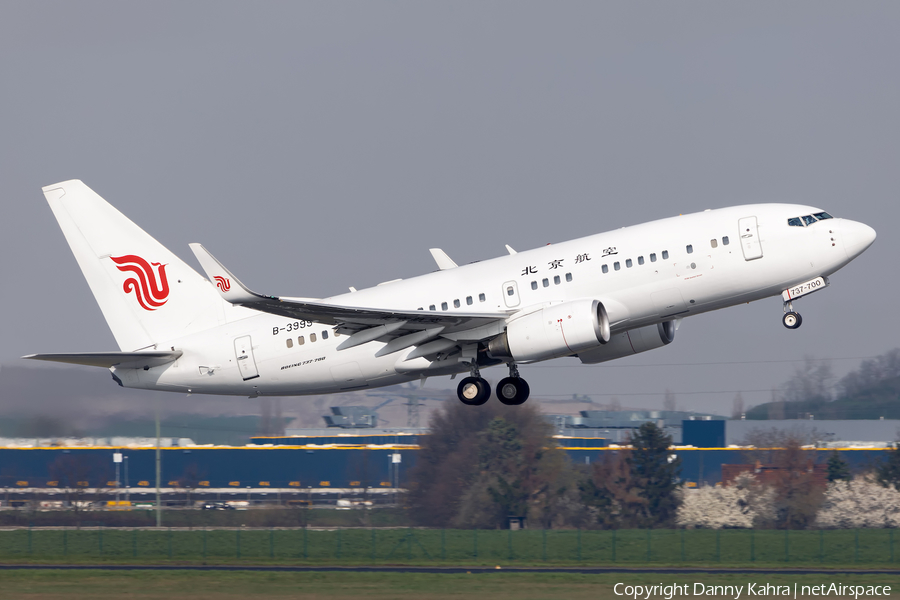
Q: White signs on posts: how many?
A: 2